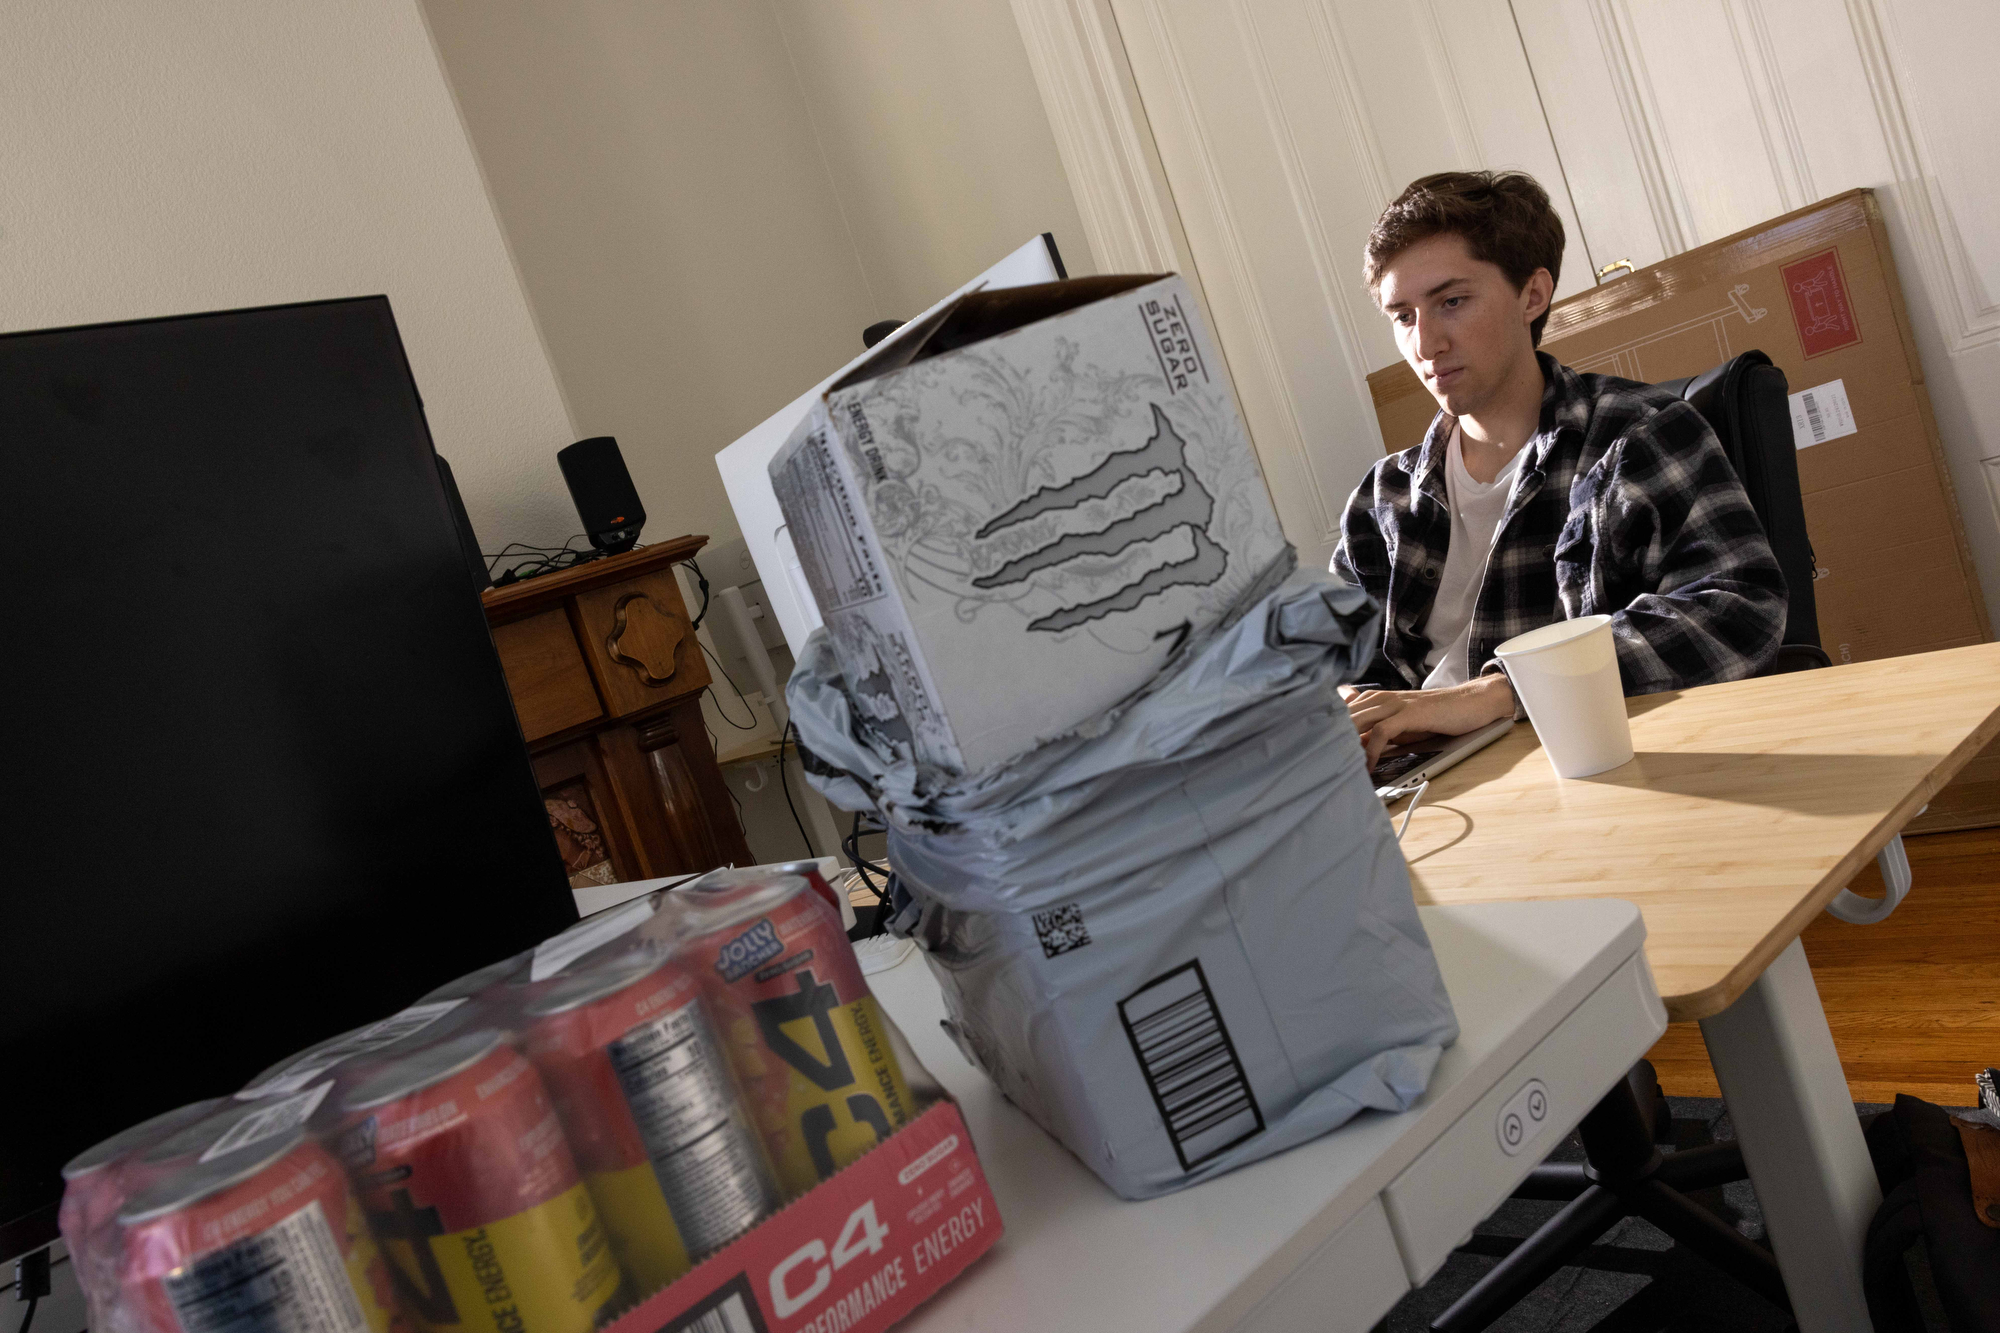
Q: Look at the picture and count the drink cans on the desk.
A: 12